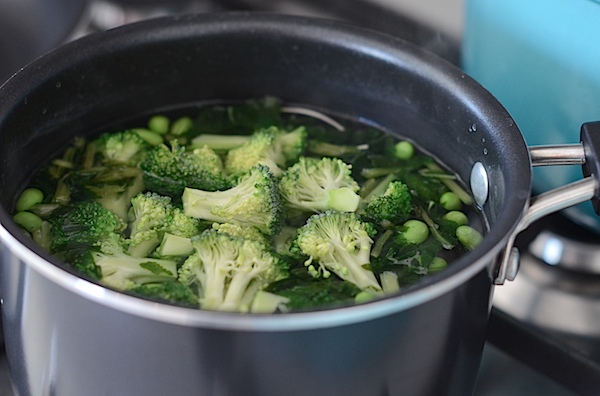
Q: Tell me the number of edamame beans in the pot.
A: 12